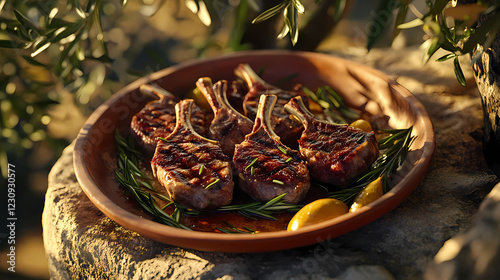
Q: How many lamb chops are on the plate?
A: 6